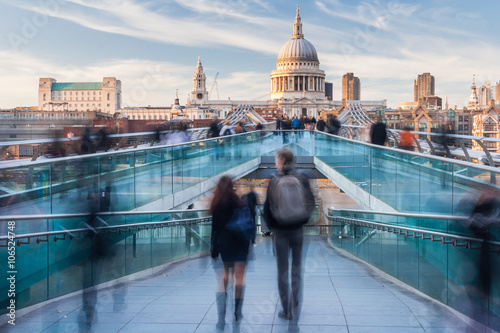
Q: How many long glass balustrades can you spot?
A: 4